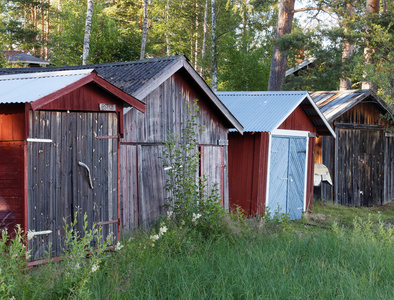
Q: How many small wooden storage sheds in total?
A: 4